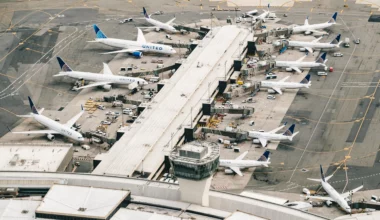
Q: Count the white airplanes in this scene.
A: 12